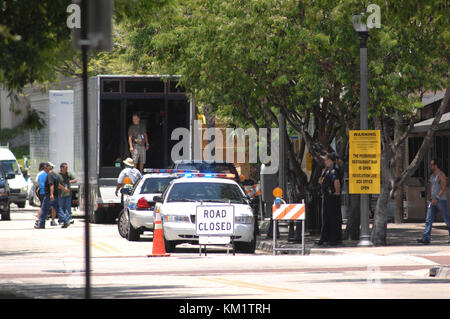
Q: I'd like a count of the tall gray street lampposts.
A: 1